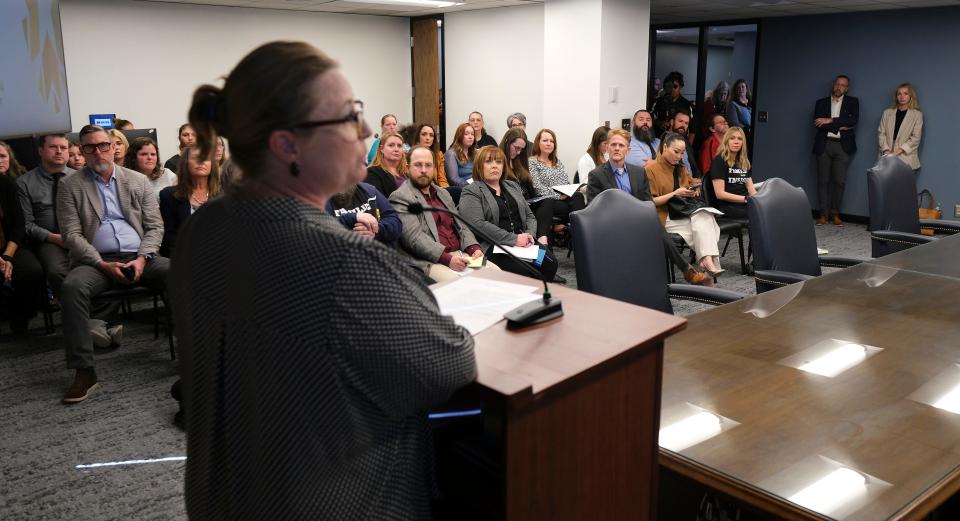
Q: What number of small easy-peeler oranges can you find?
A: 0